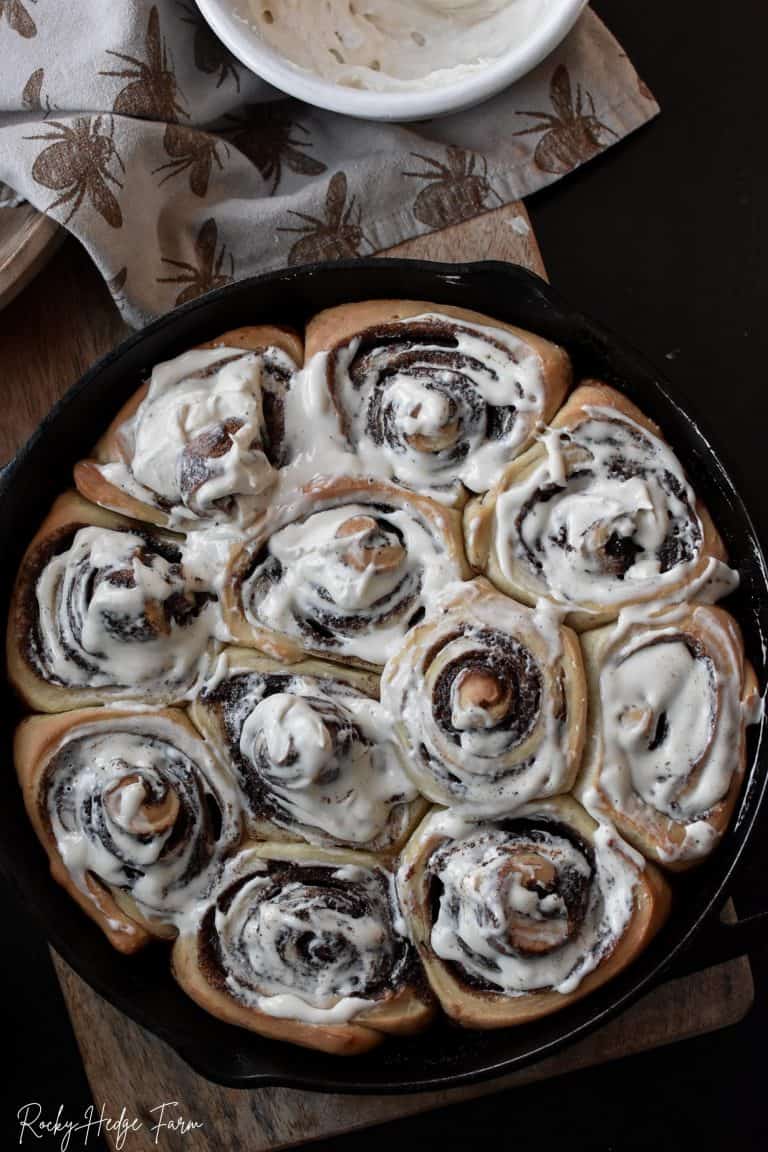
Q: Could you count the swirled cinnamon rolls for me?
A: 11